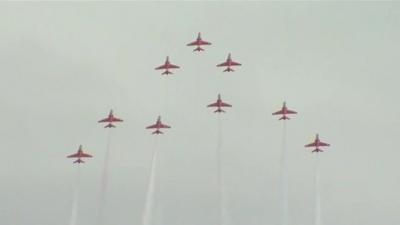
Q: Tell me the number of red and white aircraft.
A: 9